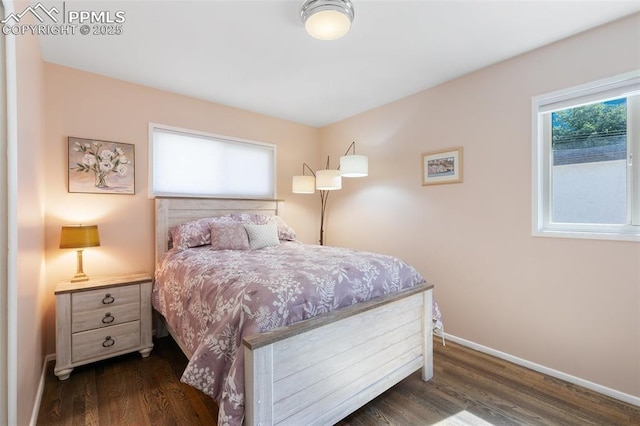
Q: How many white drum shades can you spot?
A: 3